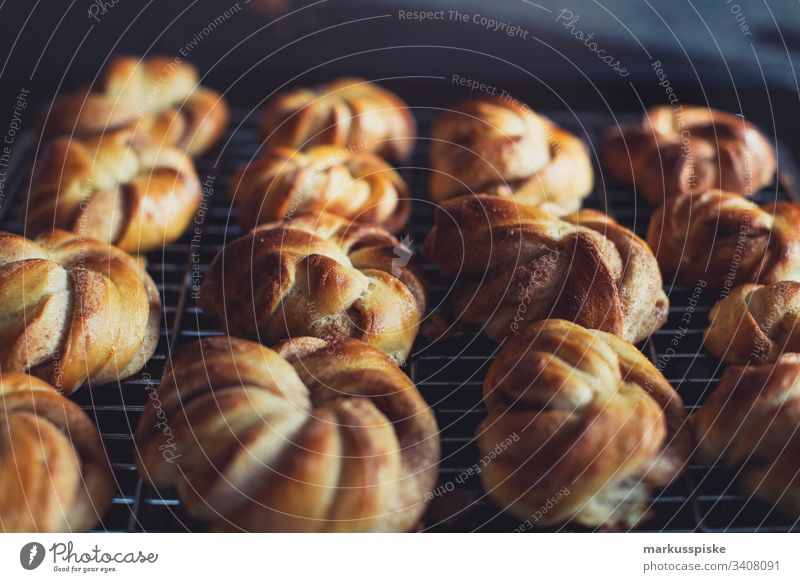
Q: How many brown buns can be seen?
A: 15